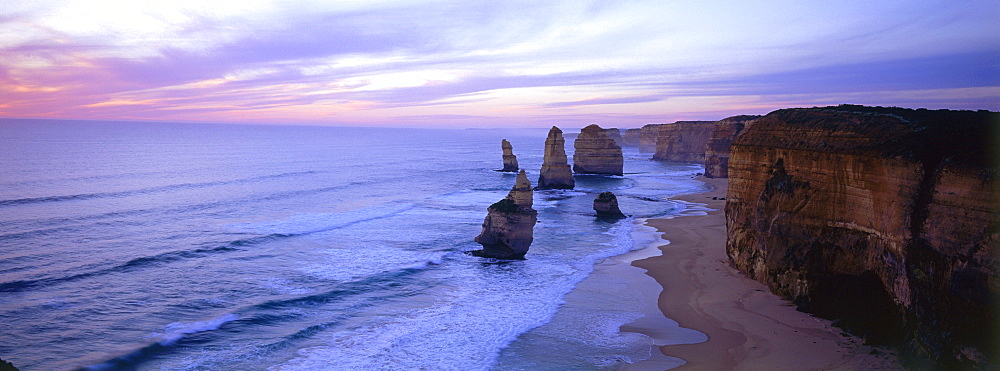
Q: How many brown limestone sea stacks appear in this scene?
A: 5